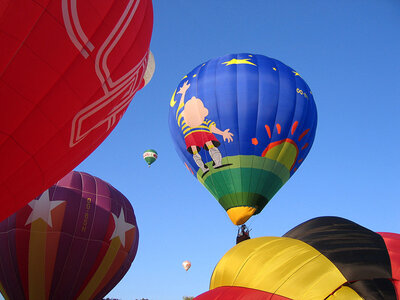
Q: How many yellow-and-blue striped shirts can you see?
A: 1